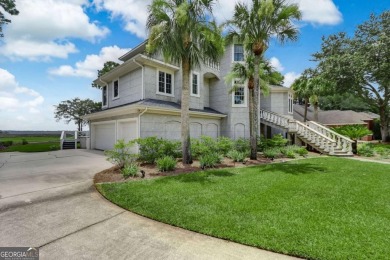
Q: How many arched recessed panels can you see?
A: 4